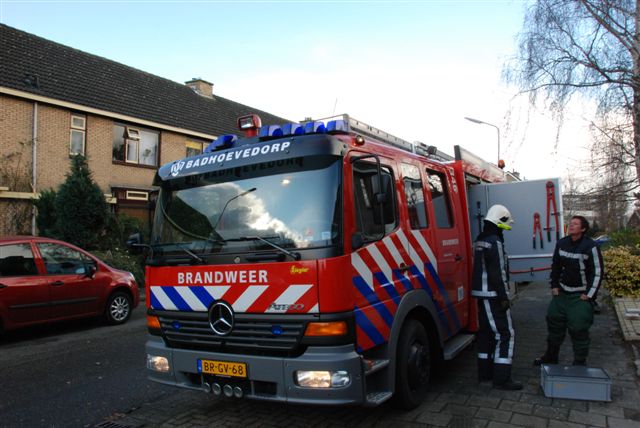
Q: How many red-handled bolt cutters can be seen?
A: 2